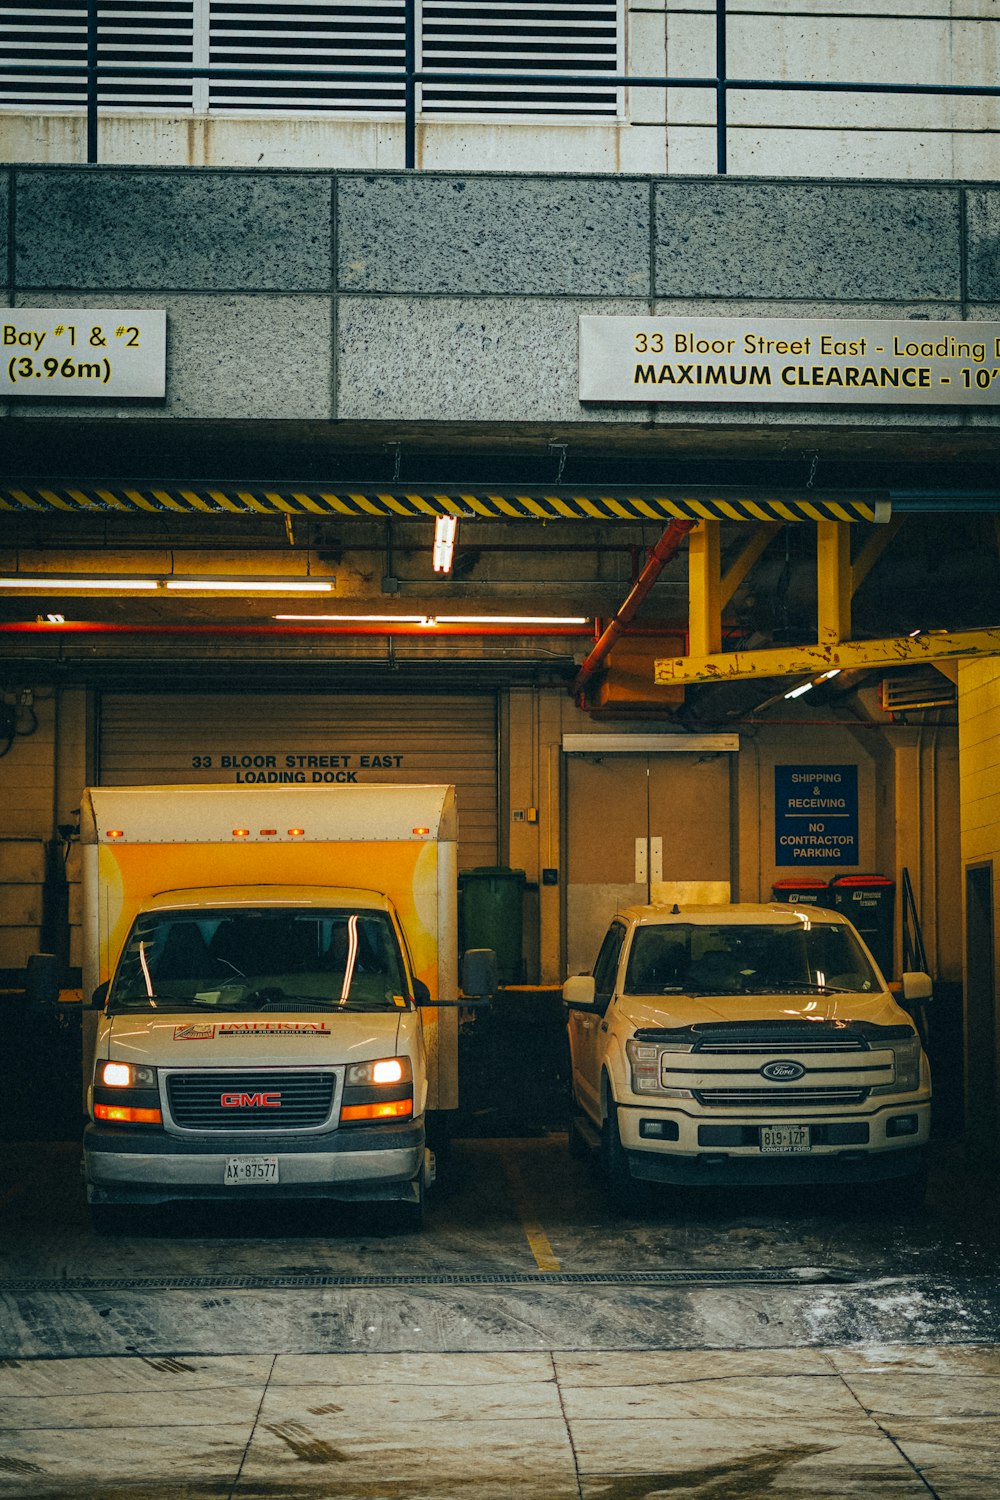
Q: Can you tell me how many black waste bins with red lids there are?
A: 2